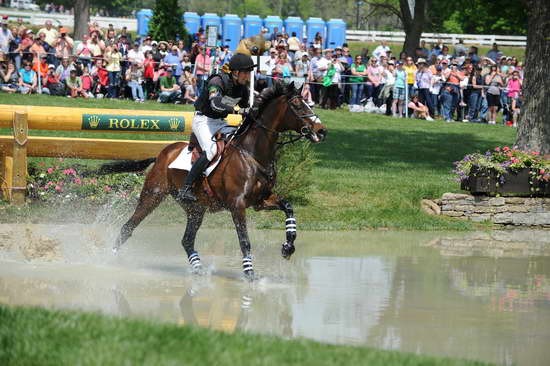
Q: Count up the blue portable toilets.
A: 9